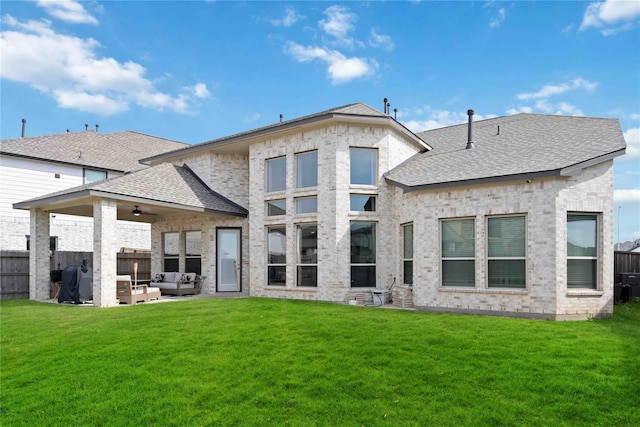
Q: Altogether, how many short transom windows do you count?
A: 3